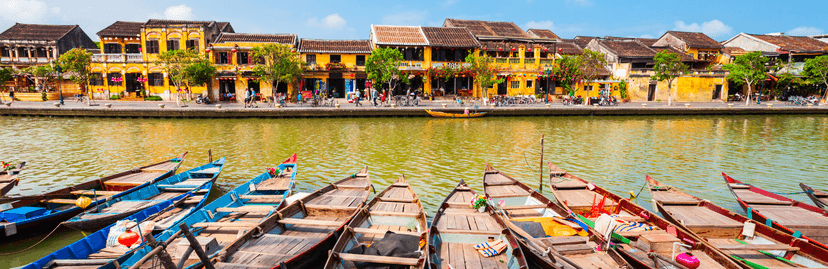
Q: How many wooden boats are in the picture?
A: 14